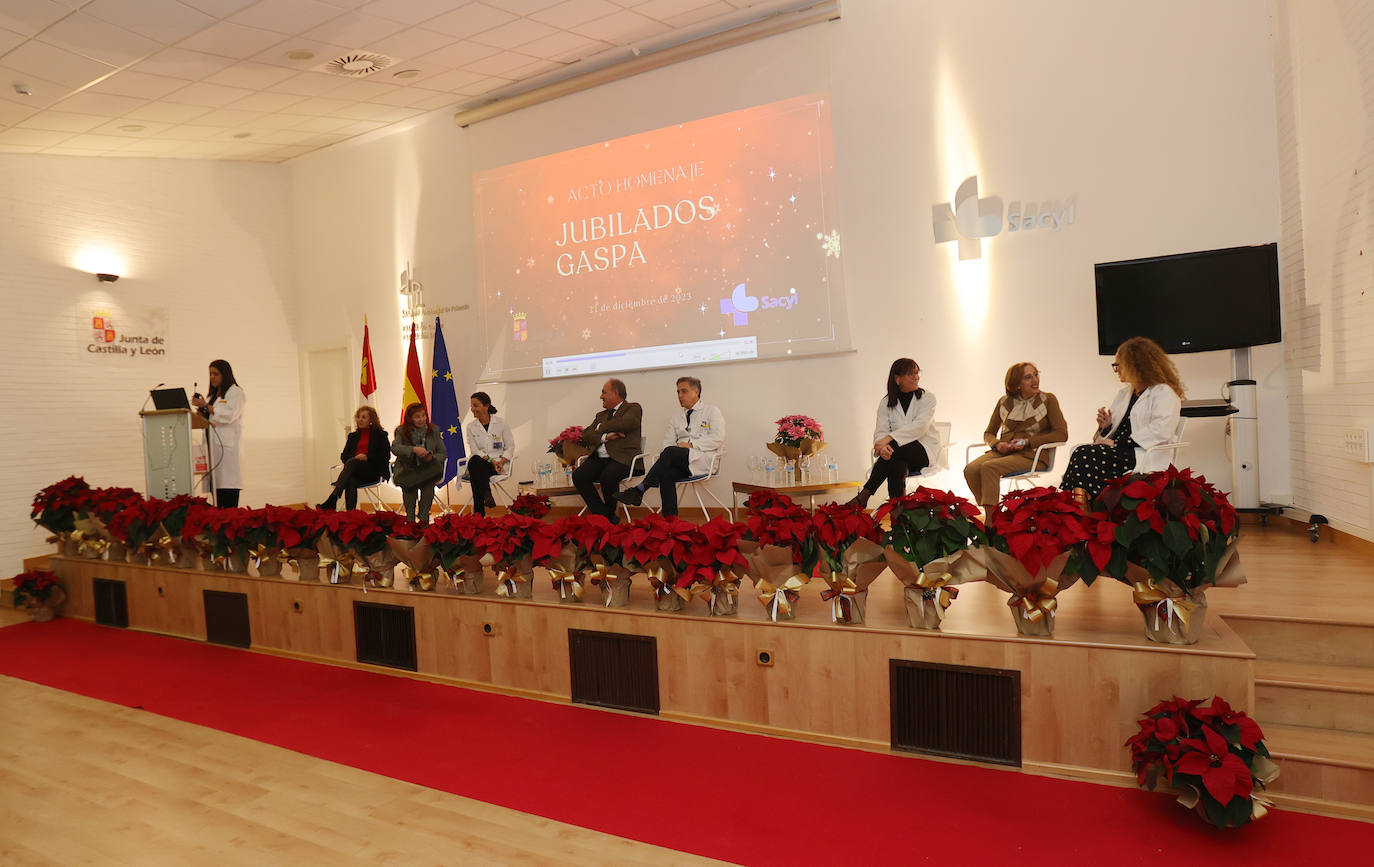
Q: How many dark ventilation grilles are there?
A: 5